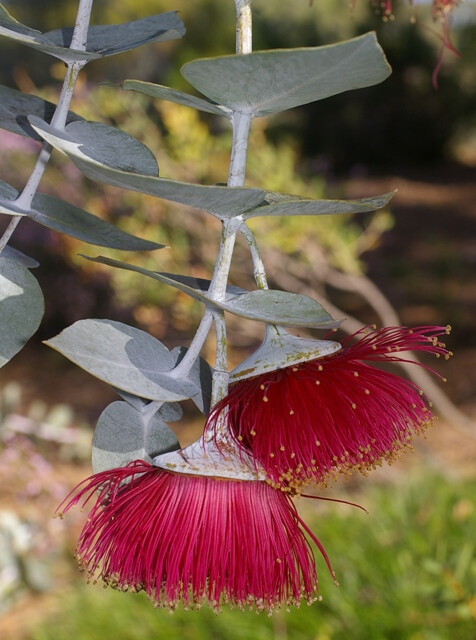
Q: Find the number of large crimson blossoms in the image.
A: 2